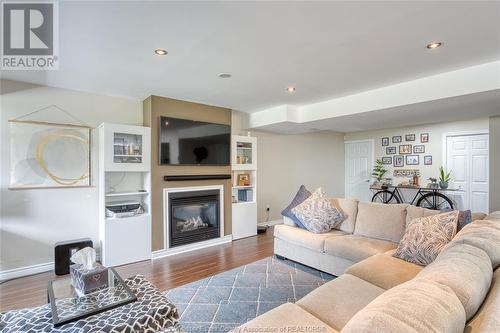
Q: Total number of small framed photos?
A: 11